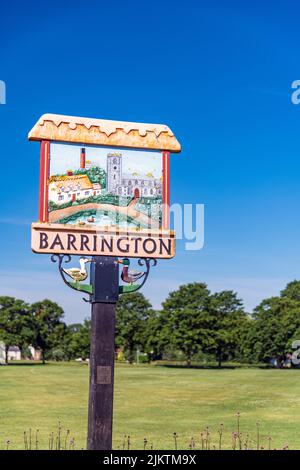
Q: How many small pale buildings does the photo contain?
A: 2